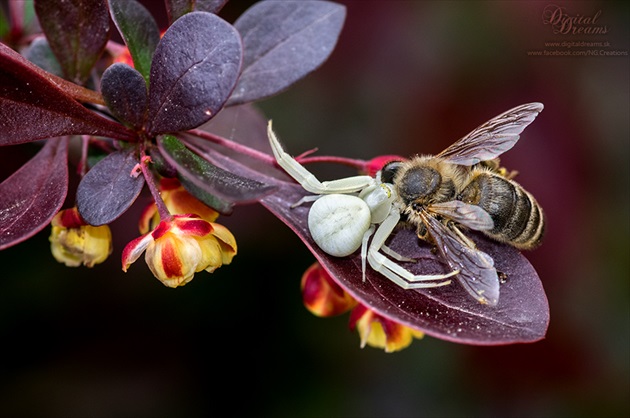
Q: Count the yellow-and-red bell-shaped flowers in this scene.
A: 5